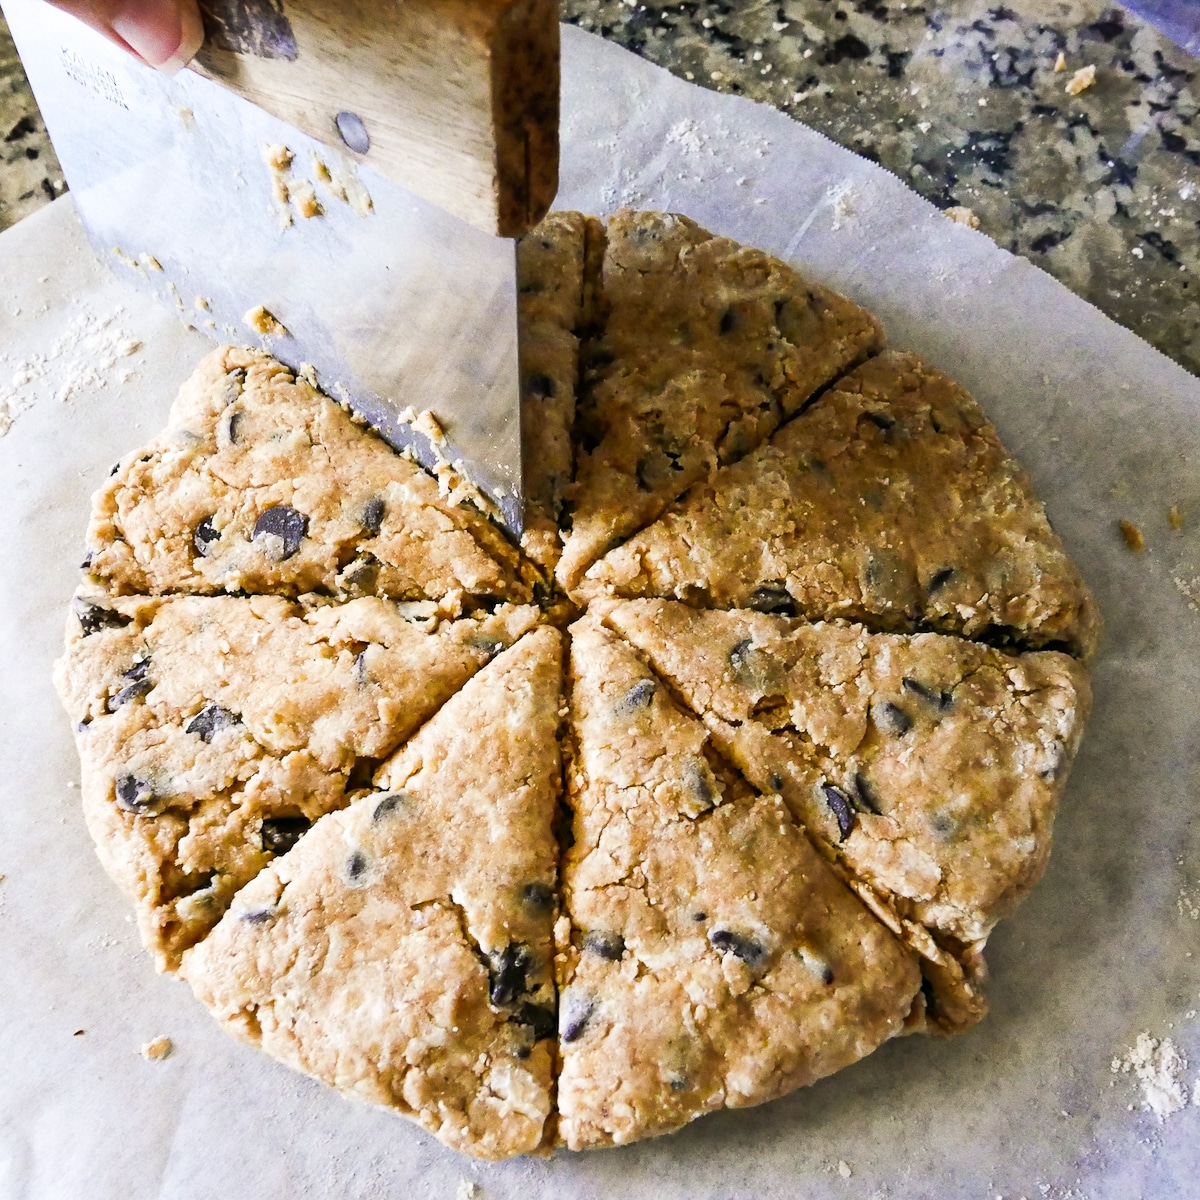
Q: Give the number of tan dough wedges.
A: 8